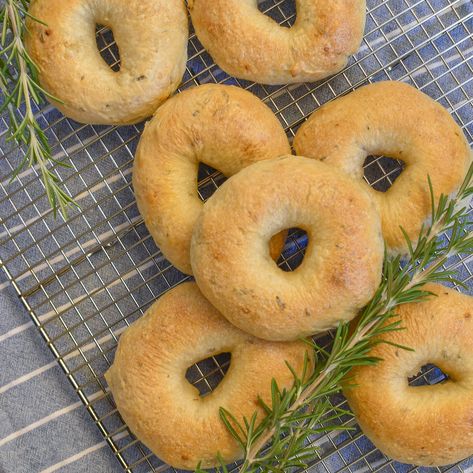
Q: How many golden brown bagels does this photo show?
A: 7